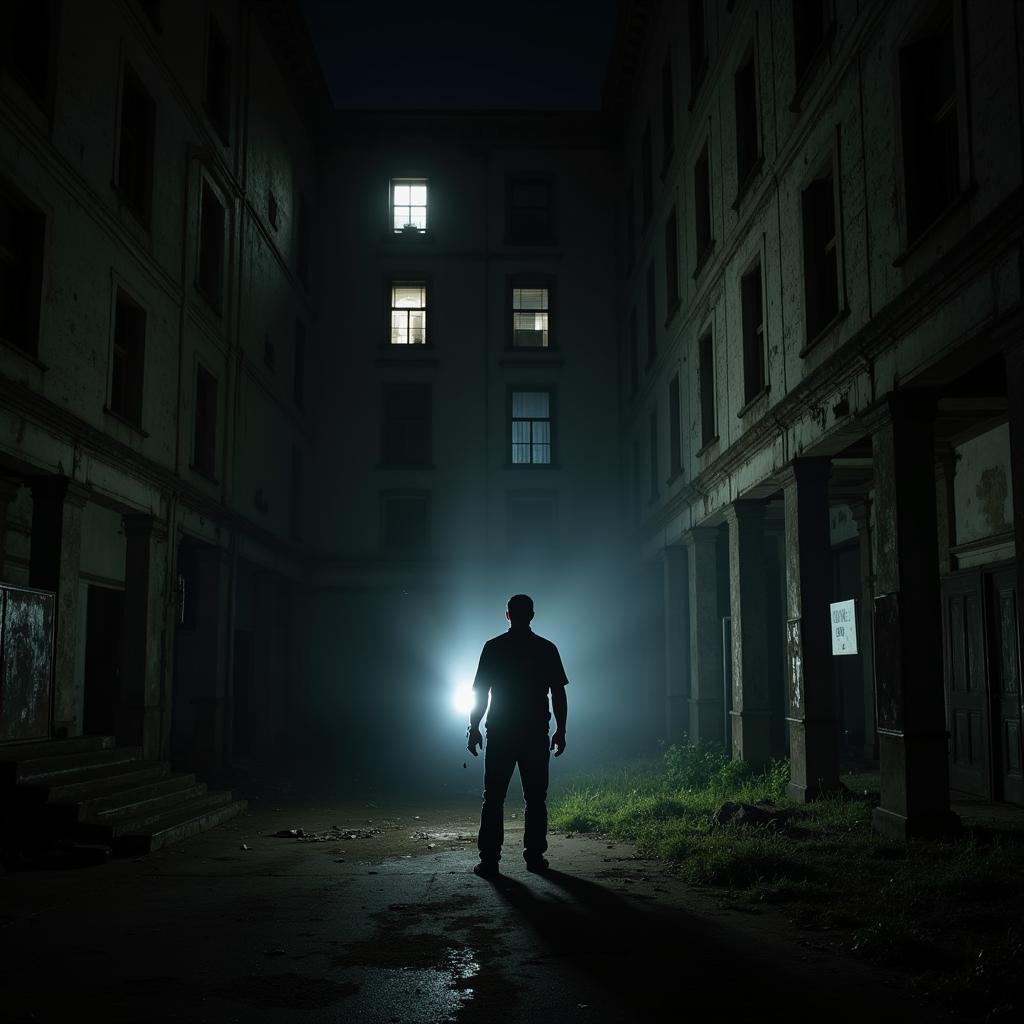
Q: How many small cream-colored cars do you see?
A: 0